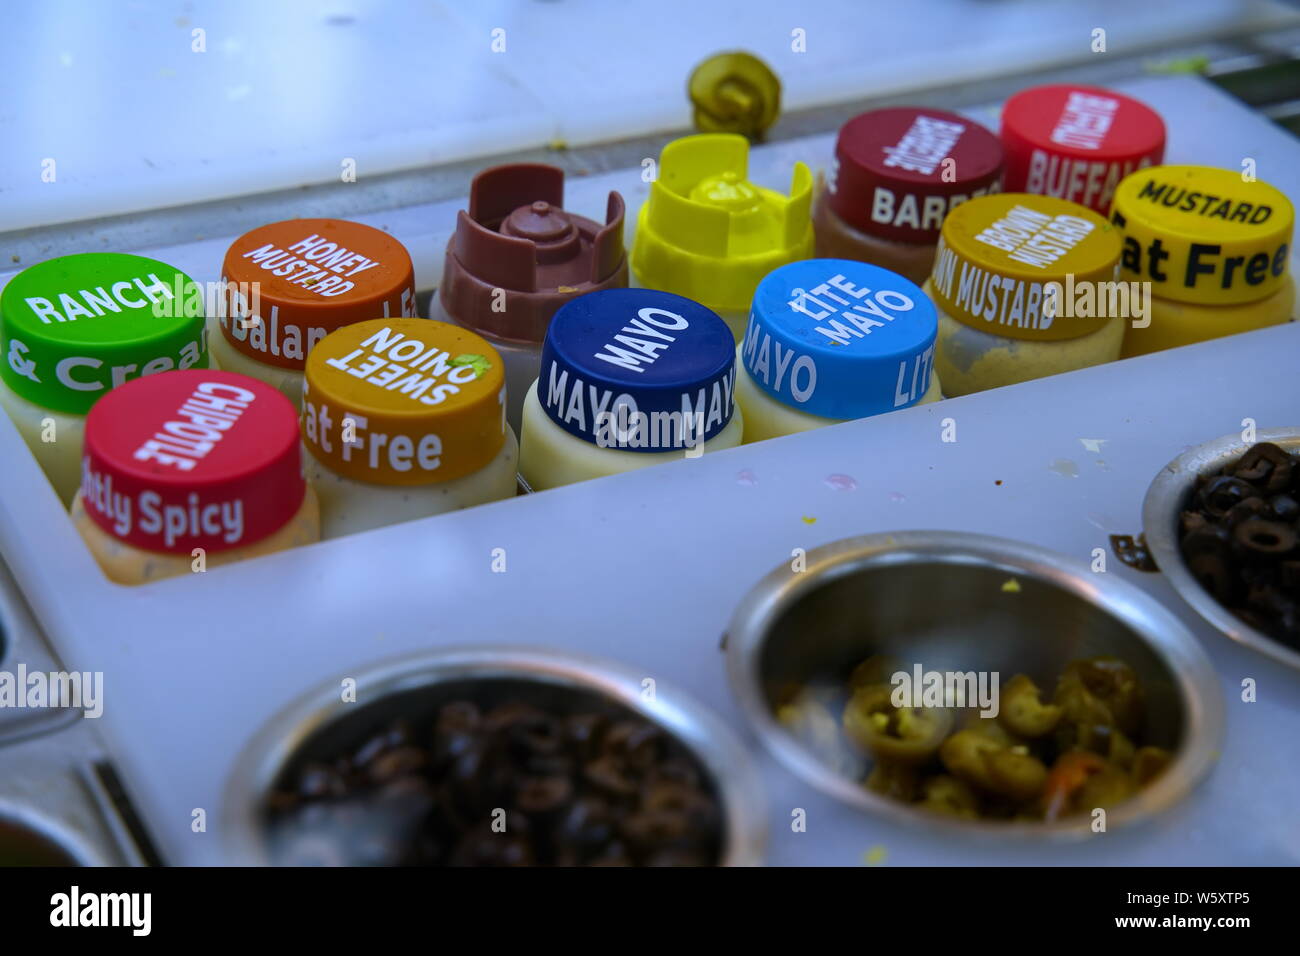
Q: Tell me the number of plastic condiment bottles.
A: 12